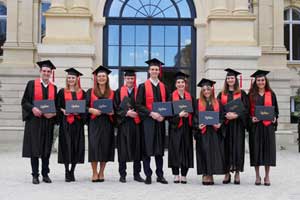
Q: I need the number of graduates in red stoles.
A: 9